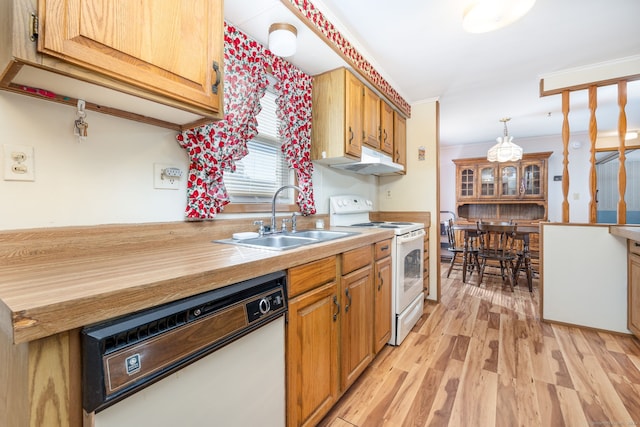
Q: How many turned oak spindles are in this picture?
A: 3